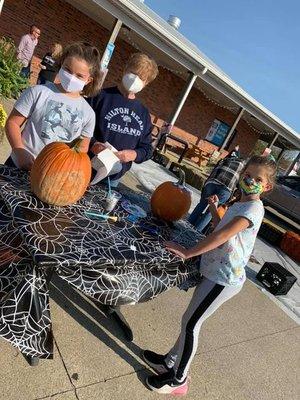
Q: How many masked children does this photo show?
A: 3